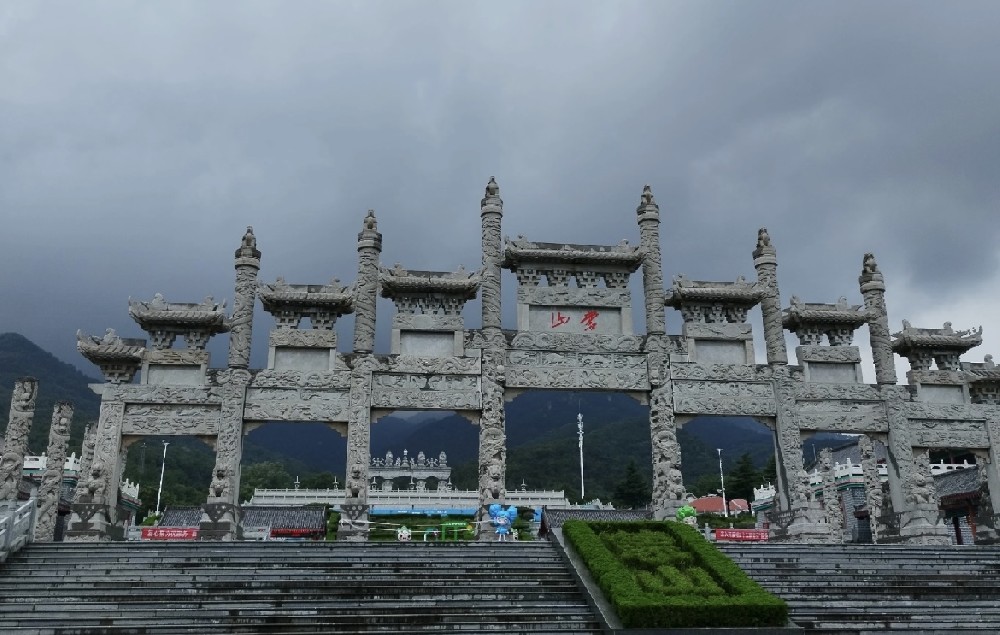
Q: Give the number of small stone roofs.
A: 9